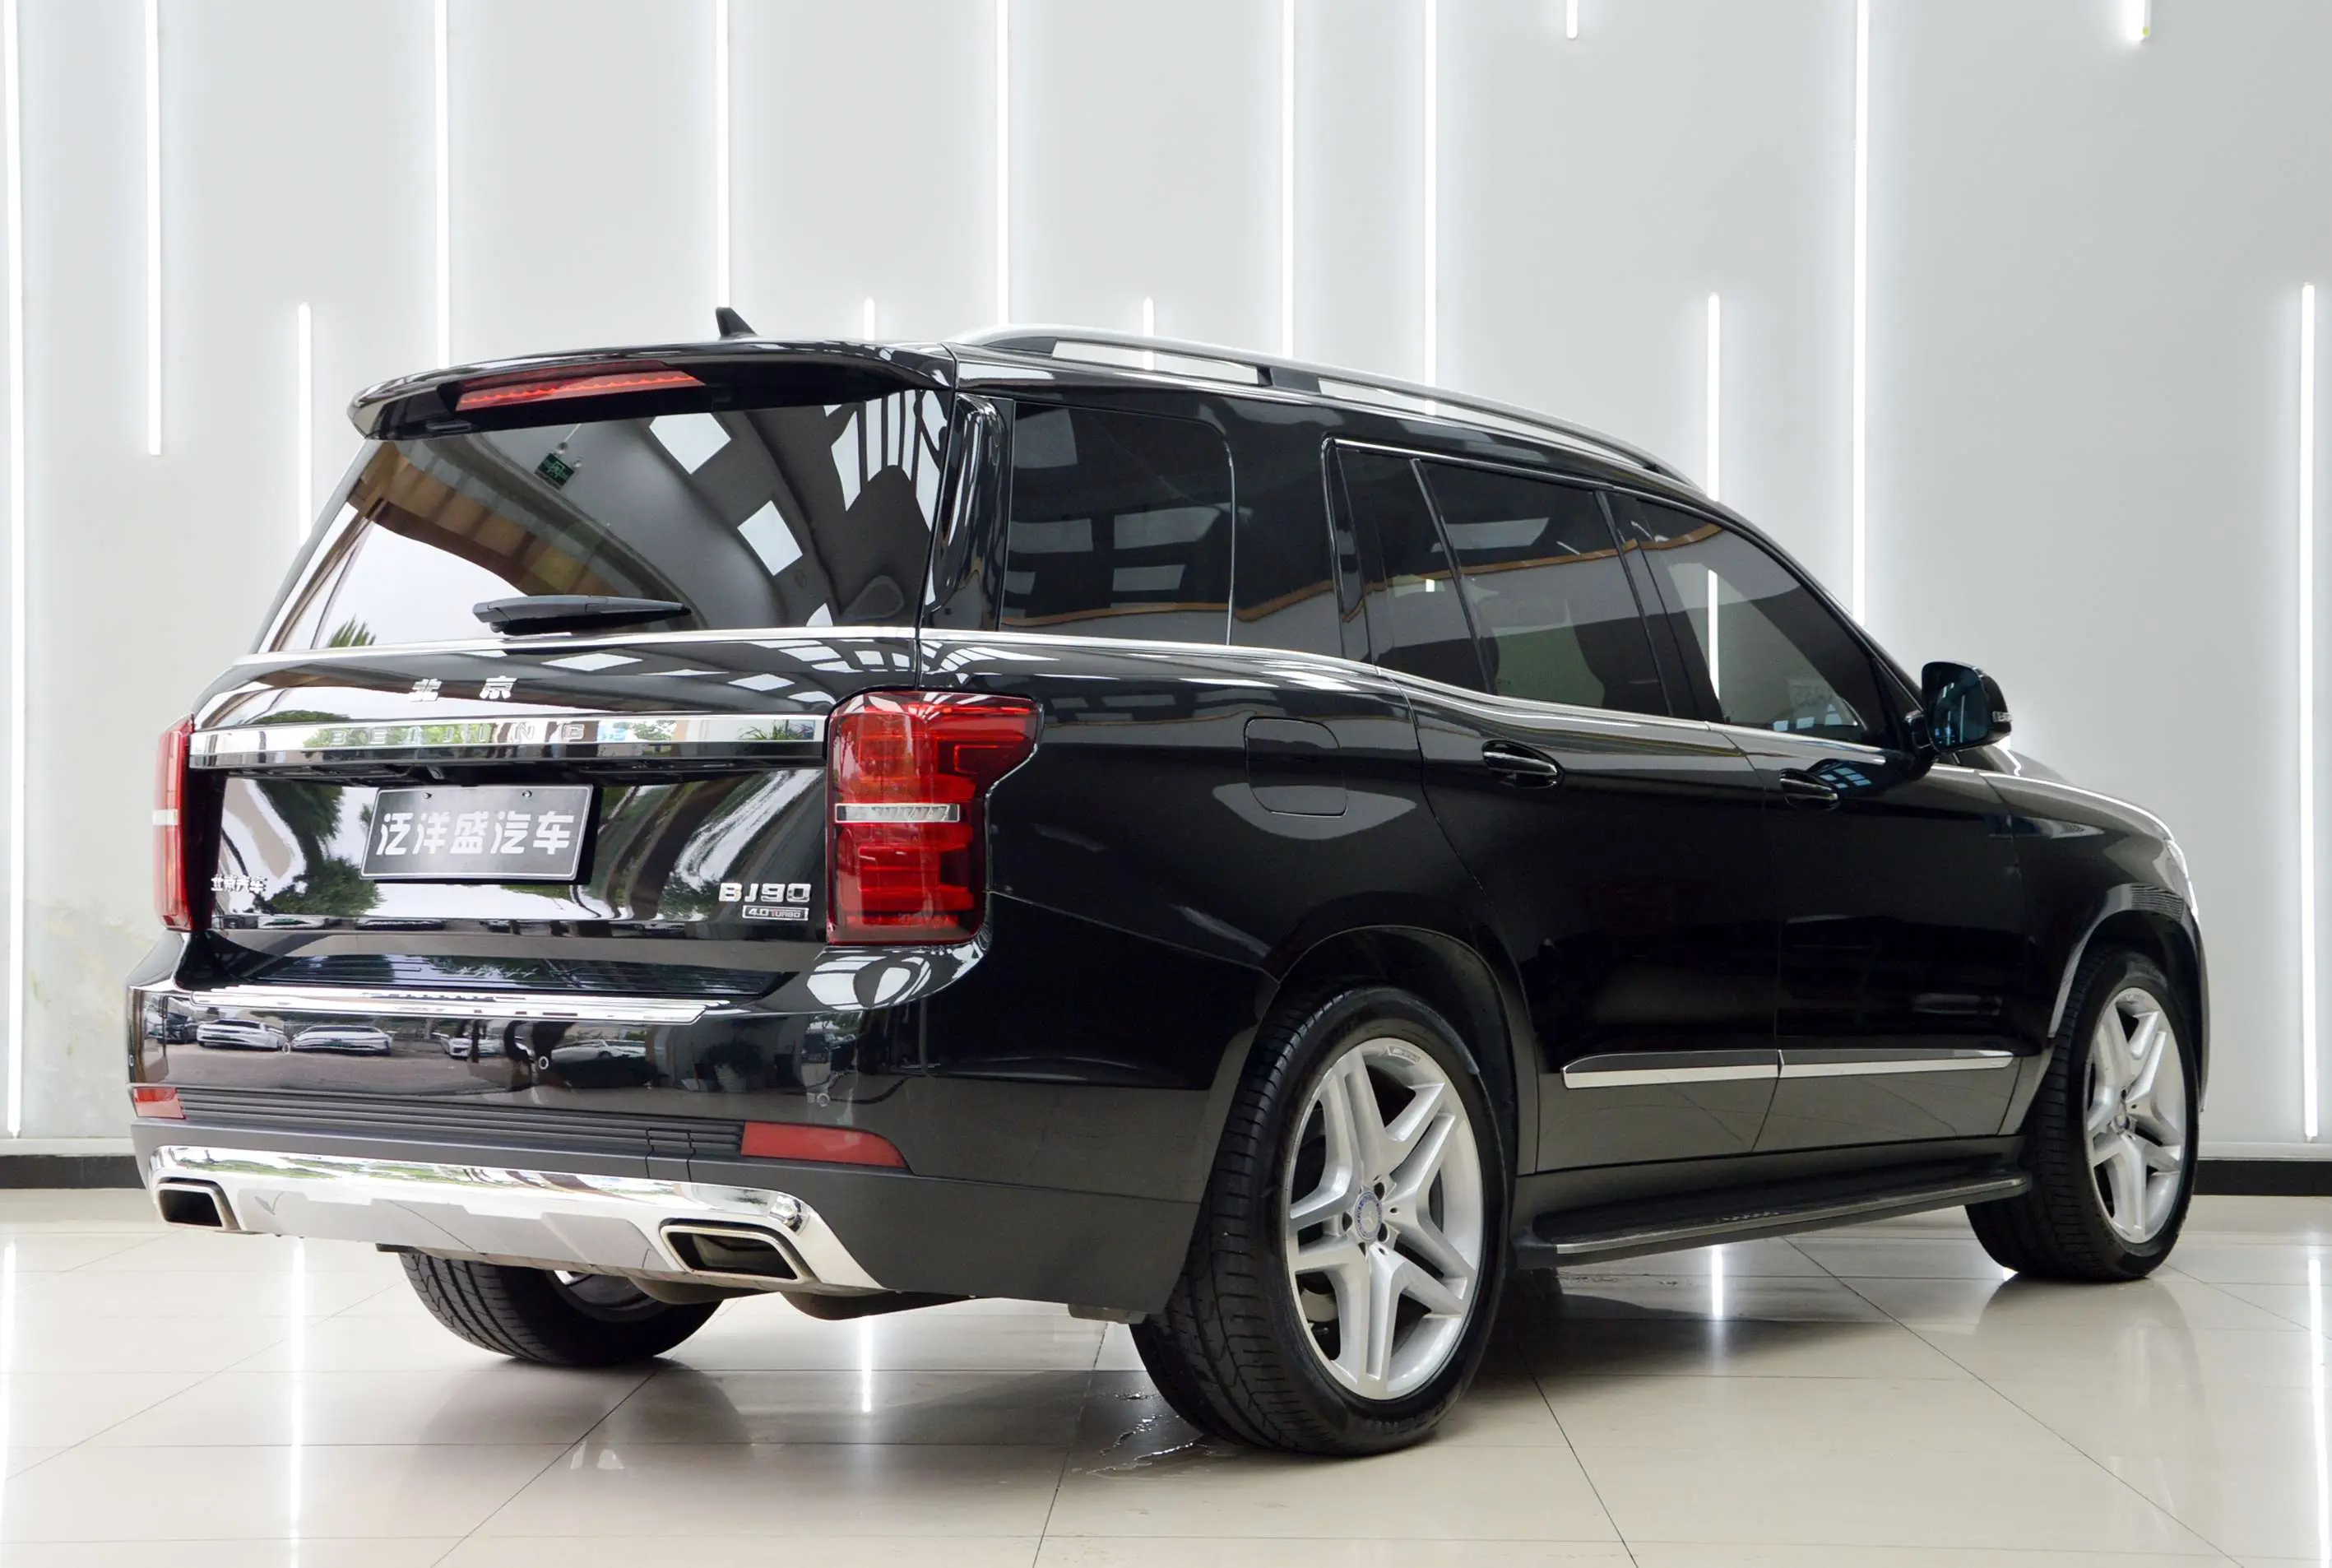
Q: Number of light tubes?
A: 15